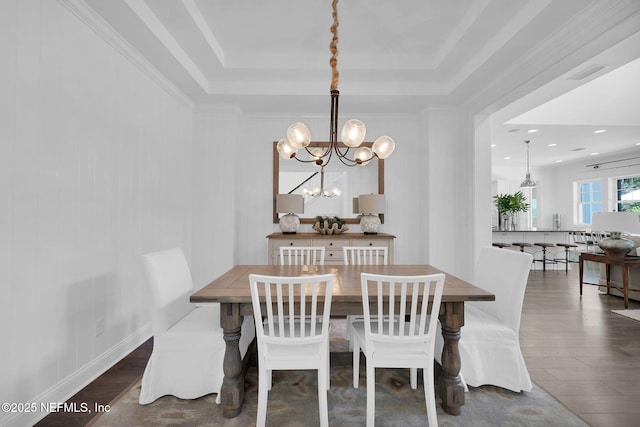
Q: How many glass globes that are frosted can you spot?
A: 6